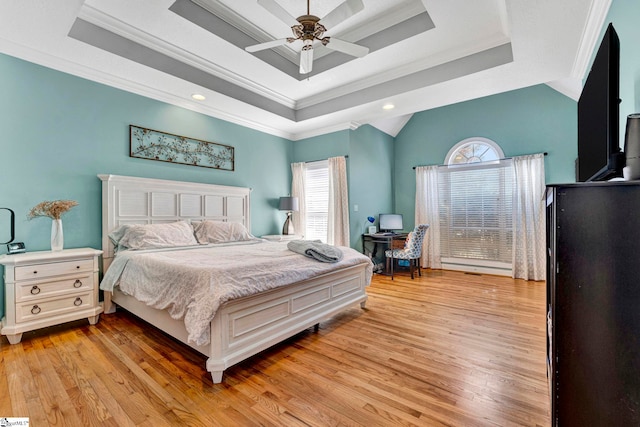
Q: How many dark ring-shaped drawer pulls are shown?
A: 4